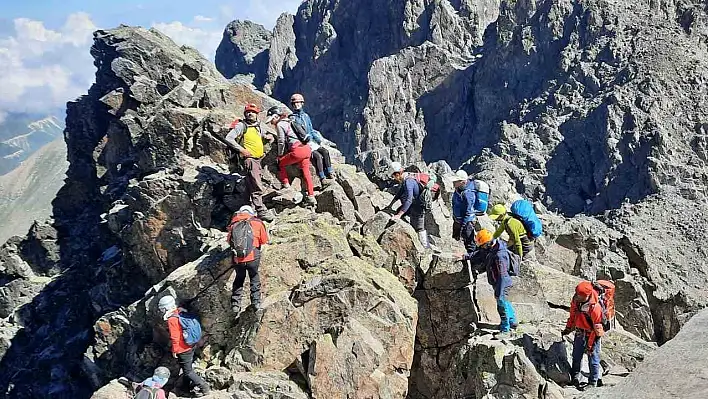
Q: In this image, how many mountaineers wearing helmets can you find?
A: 11